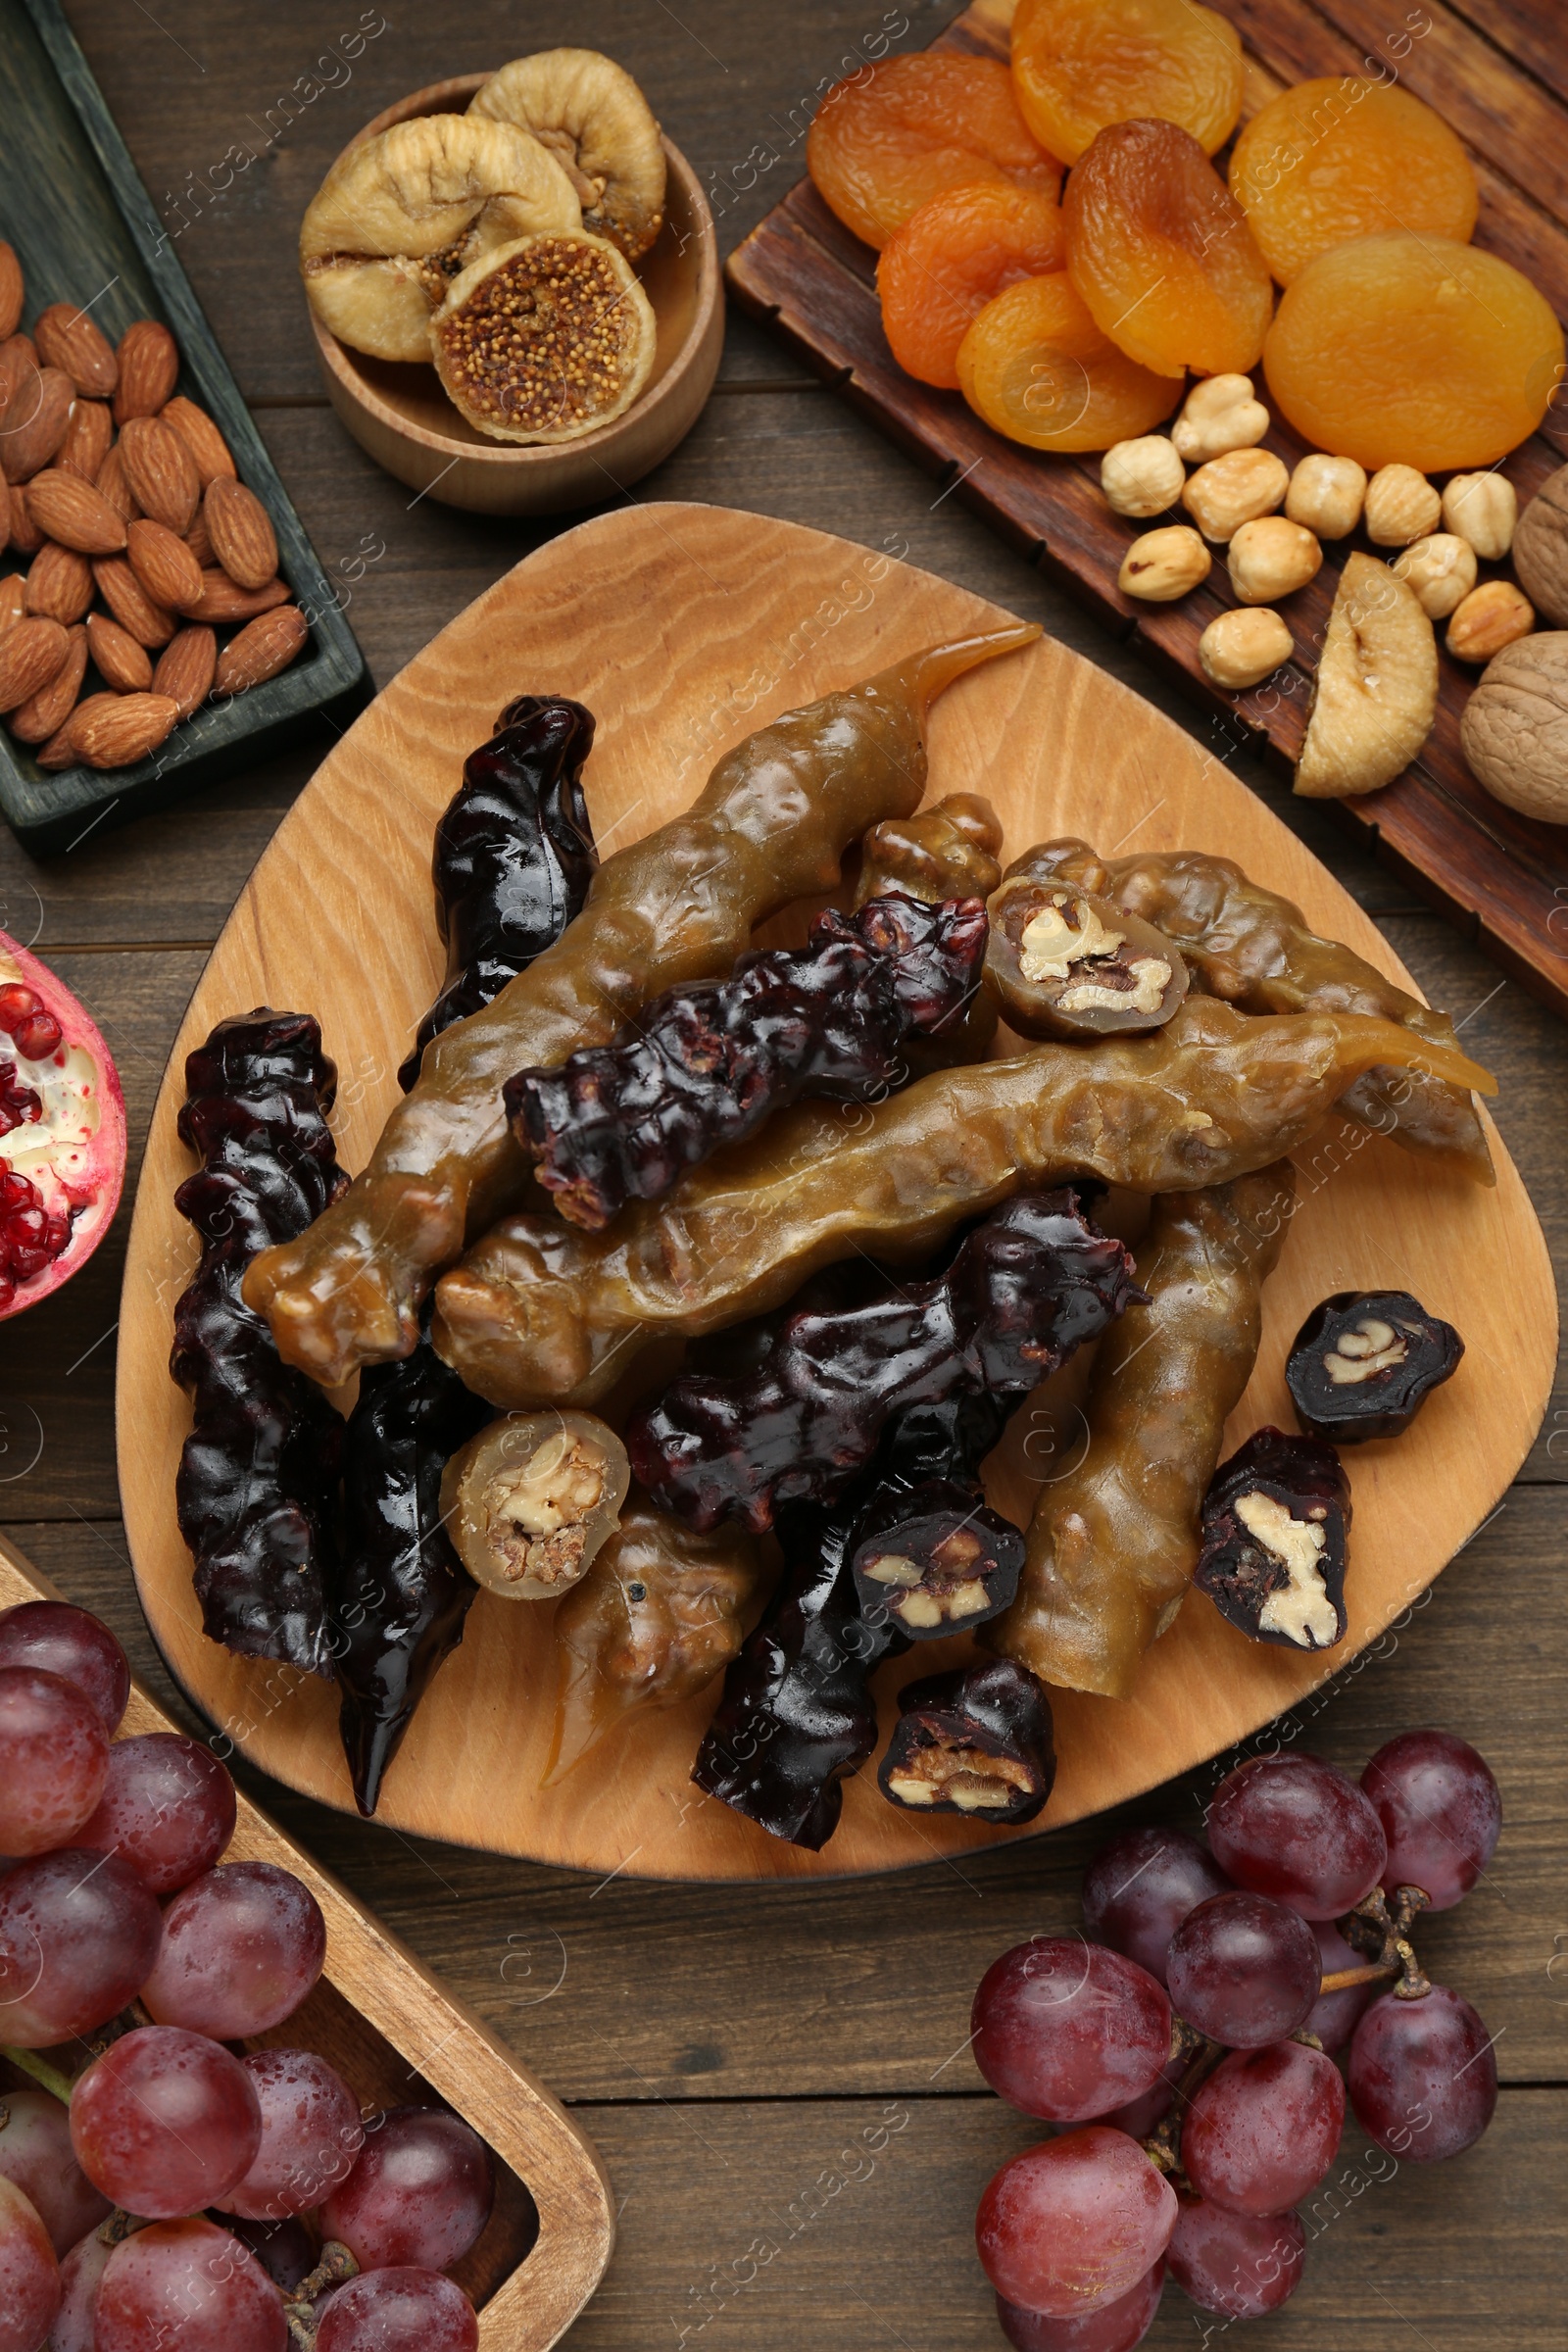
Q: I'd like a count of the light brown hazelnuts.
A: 11